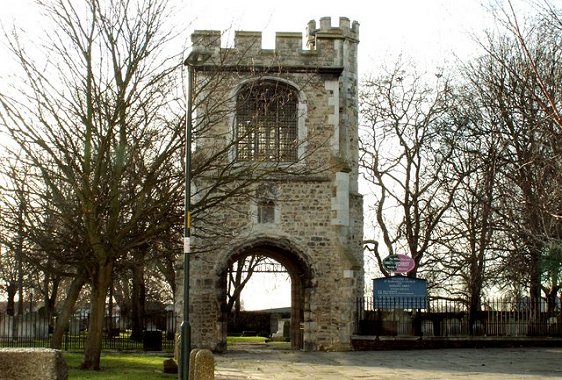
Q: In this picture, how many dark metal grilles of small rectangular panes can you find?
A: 1